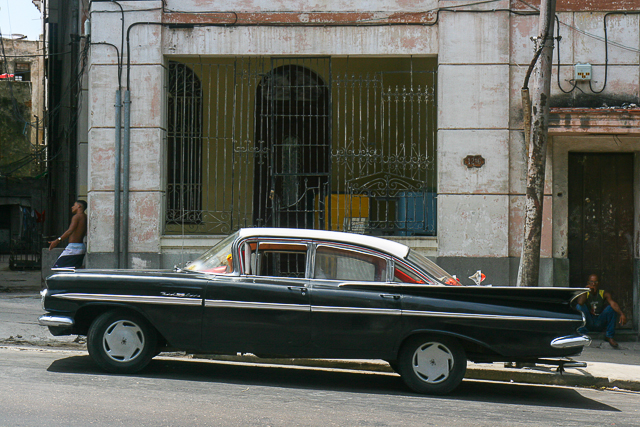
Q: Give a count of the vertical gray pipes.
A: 2